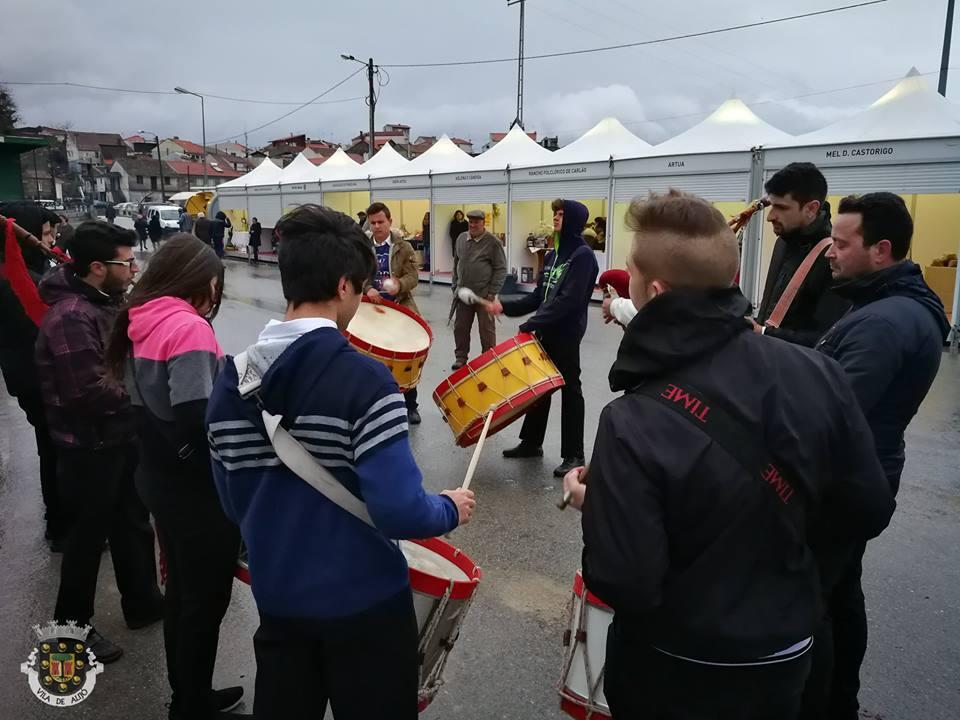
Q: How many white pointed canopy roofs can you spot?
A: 9